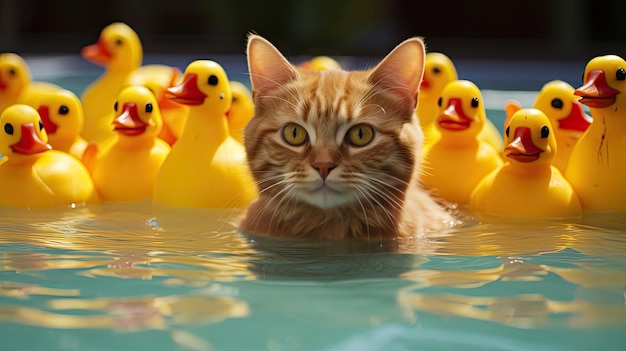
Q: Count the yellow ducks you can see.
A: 13